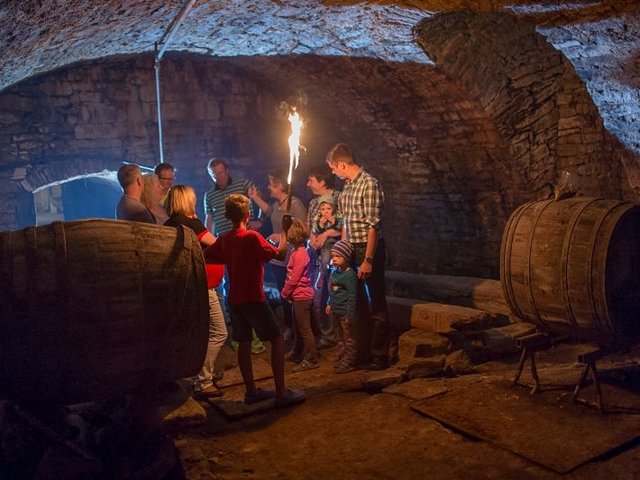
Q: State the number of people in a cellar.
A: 12